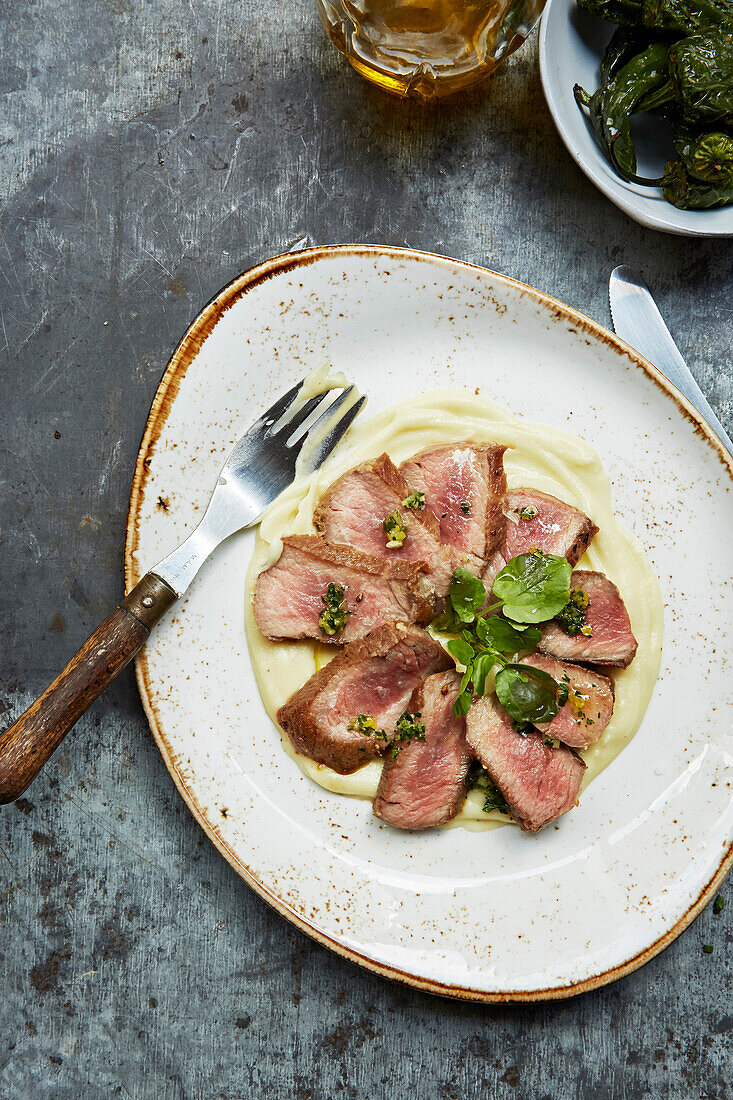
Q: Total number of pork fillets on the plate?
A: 9